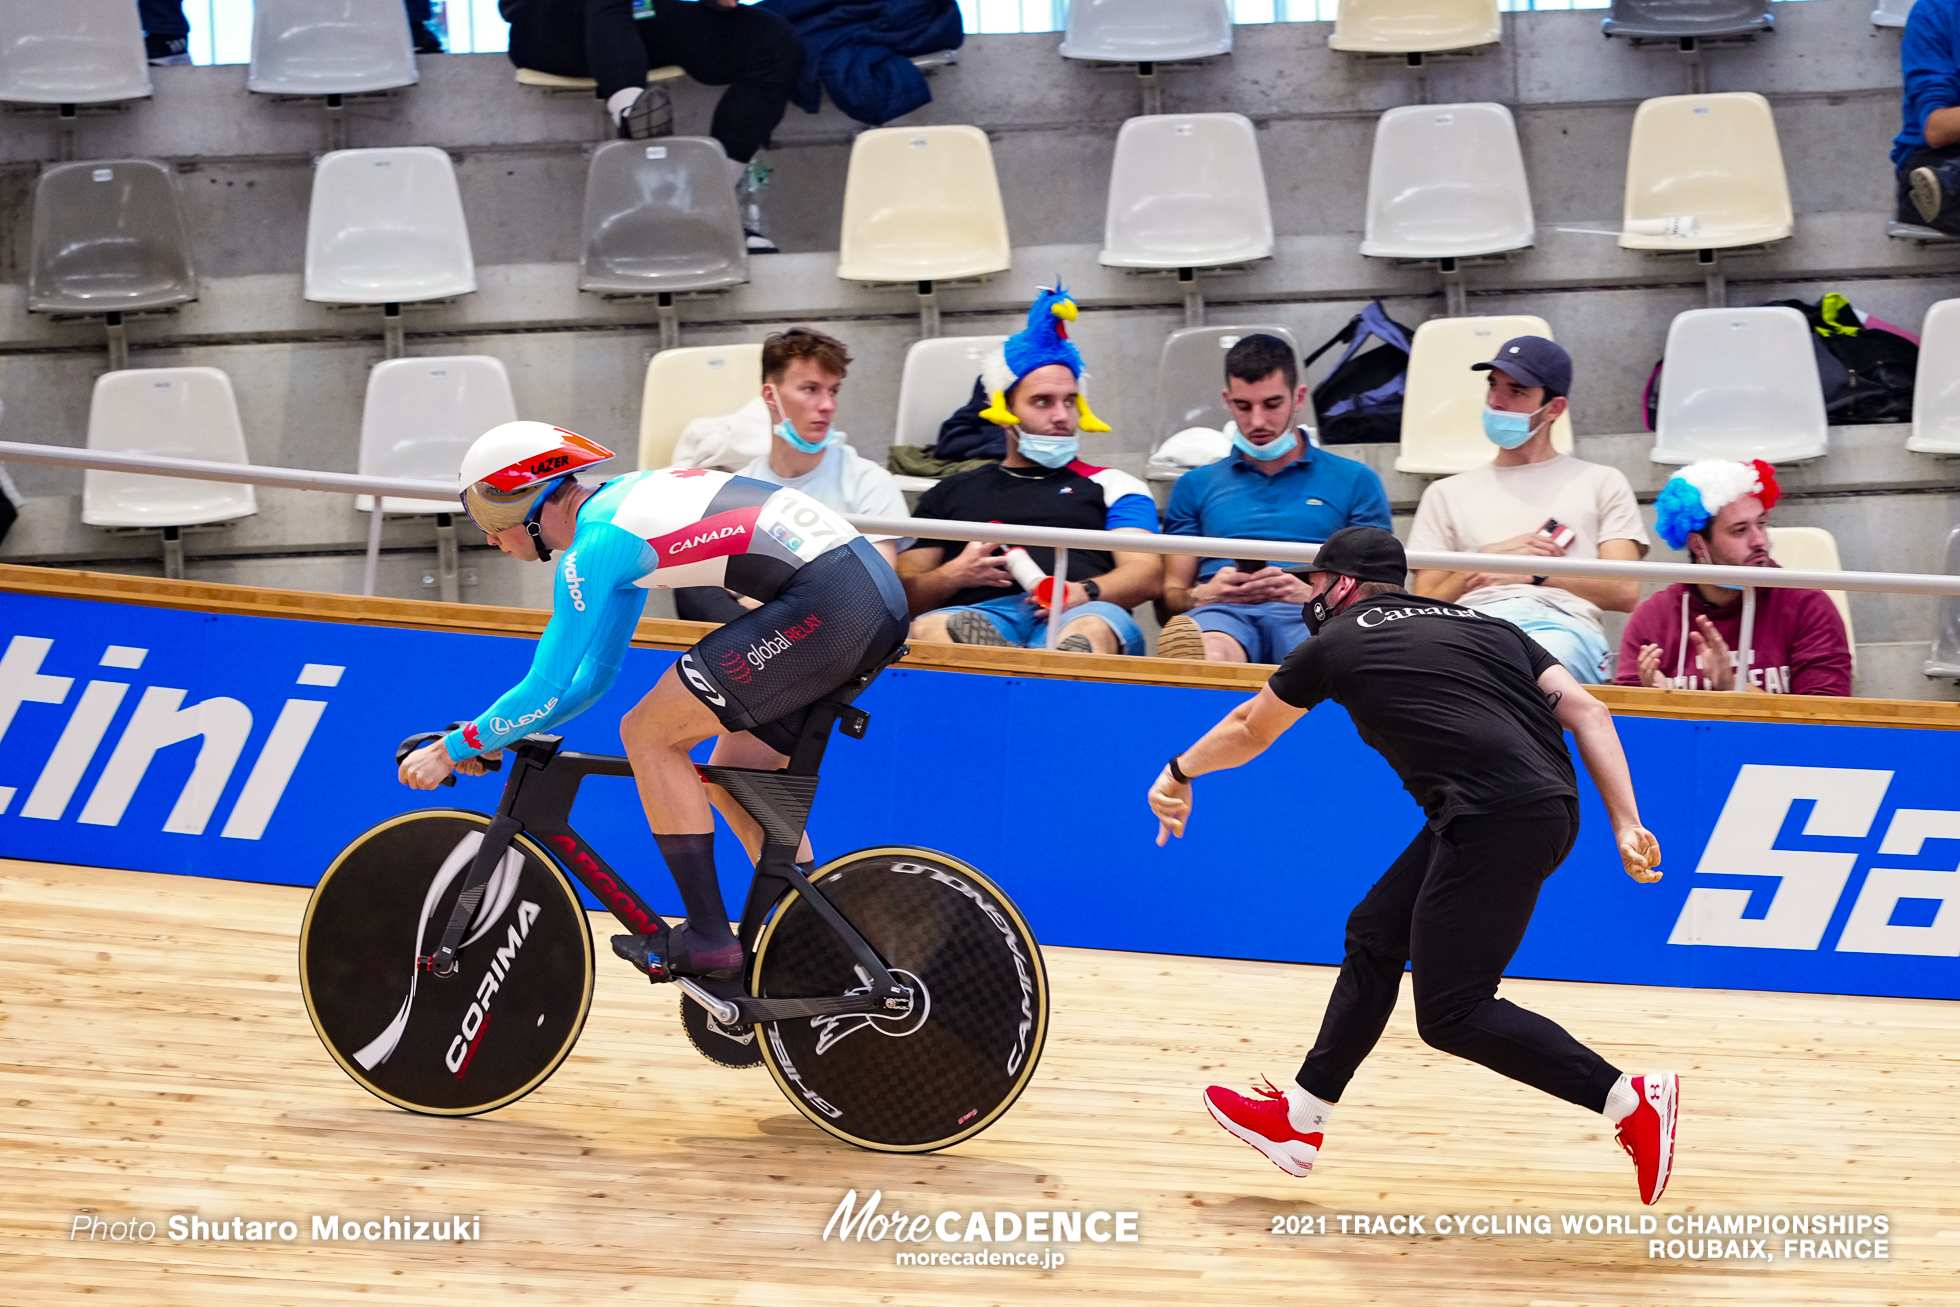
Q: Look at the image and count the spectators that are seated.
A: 7